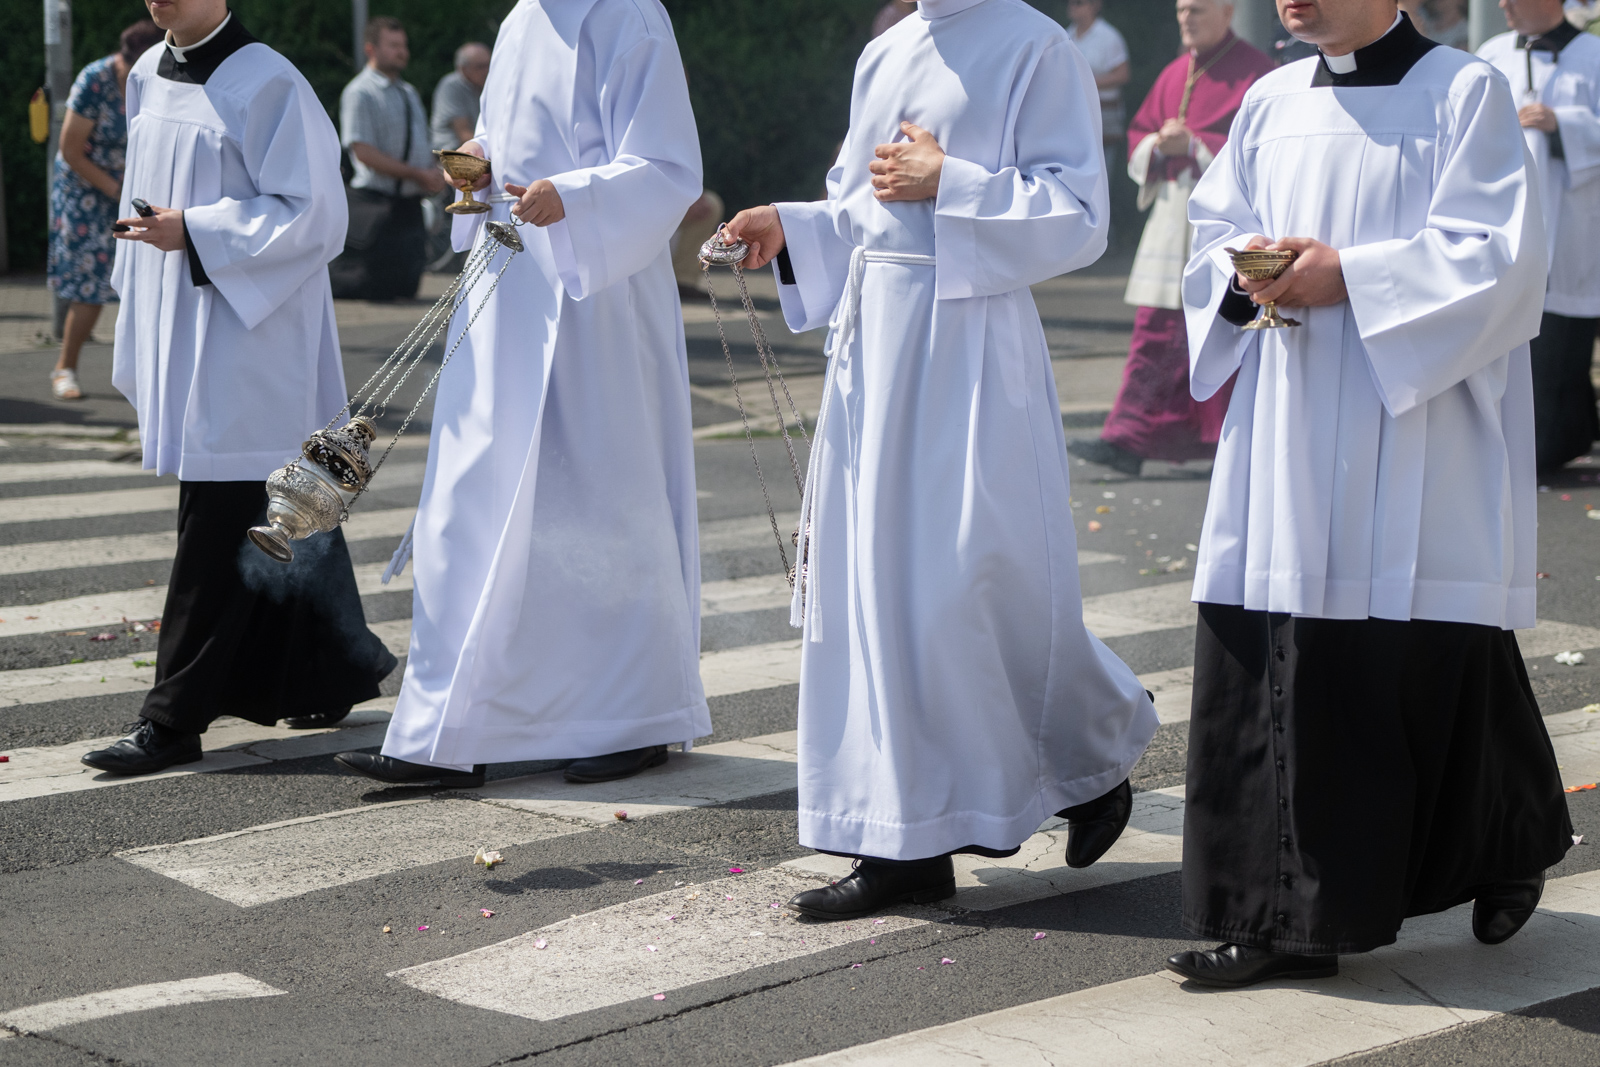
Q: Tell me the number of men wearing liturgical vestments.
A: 6